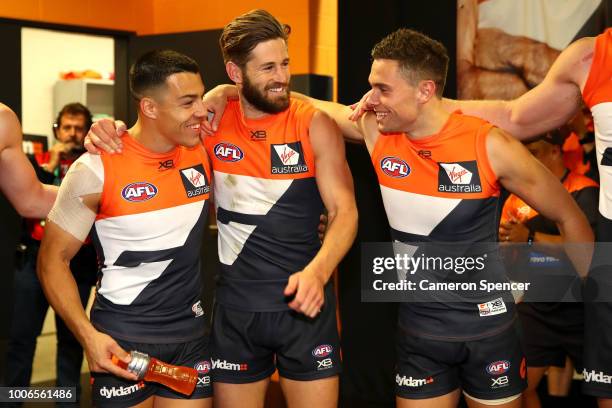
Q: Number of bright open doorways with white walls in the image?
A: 1